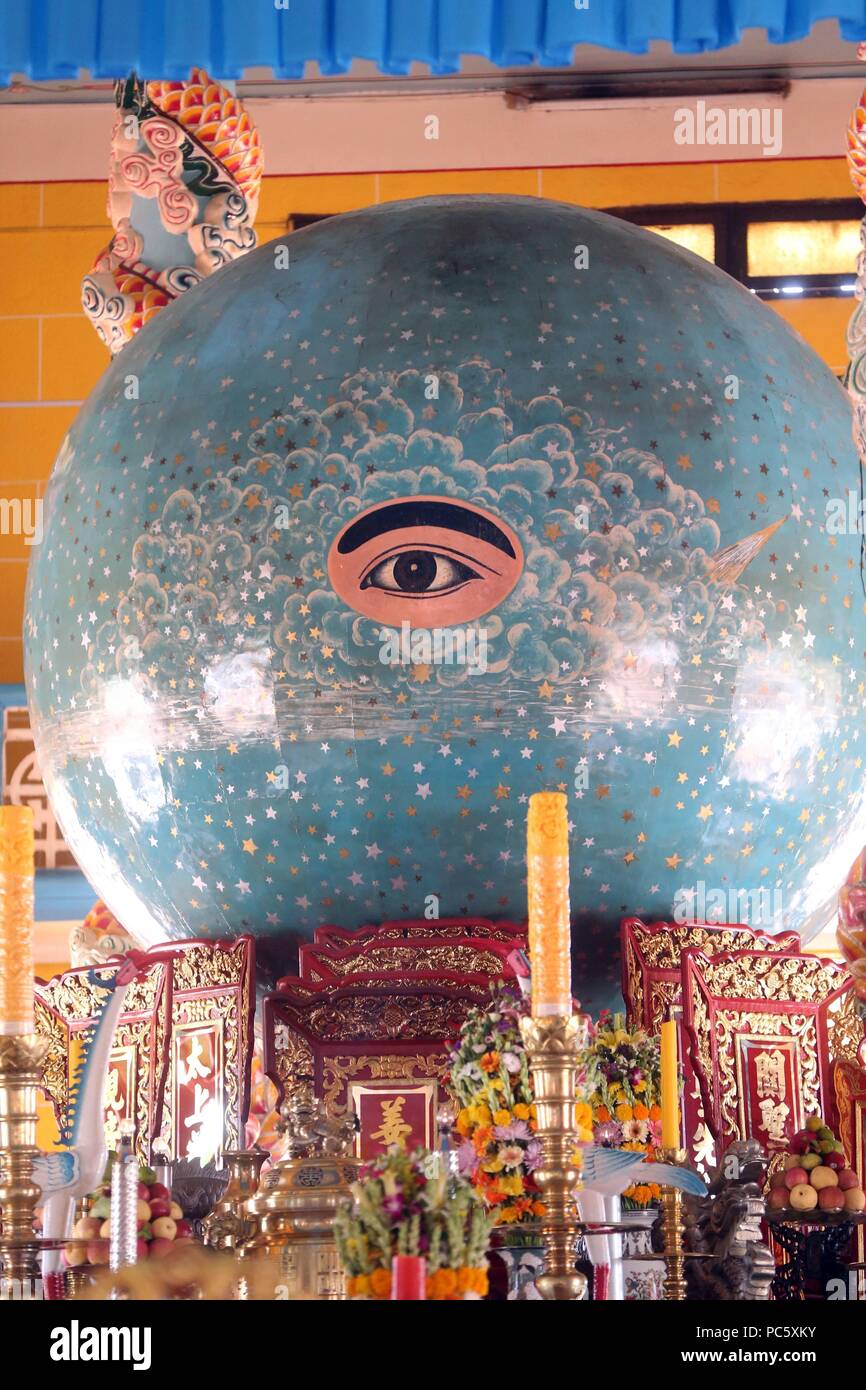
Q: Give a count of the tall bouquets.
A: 2